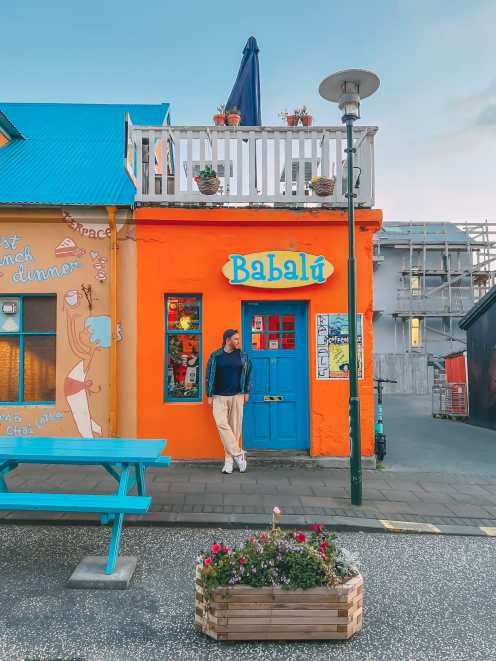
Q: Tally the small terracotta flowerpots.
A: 4